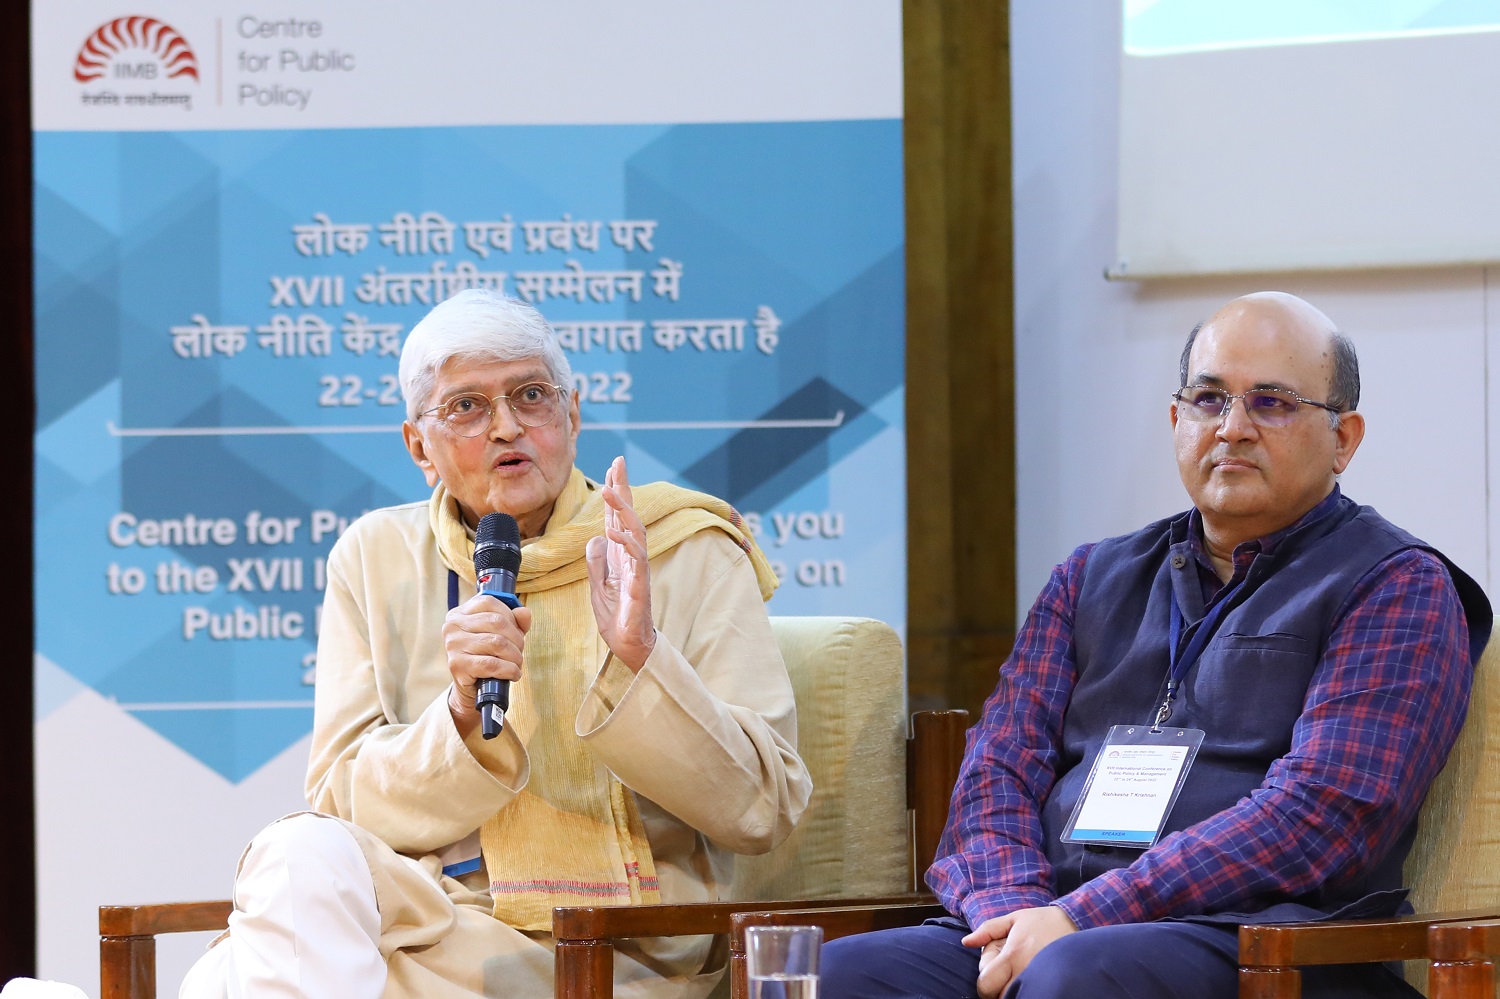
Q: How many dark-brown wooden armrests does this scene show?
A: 5